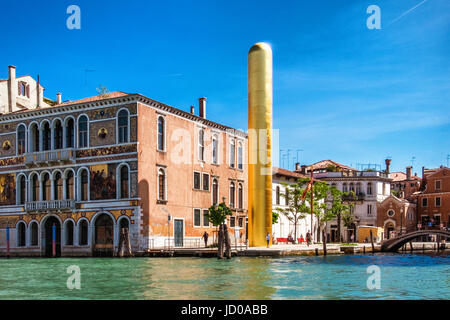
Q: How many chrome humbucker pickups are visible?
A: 0